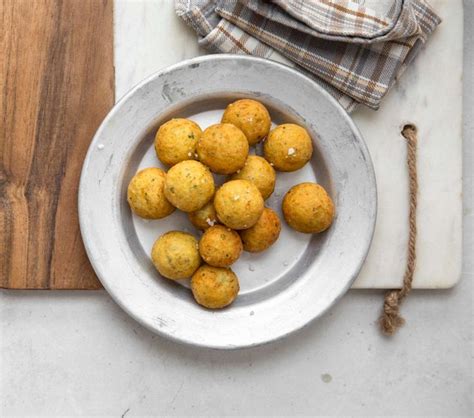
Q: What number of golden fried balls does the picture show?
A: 14